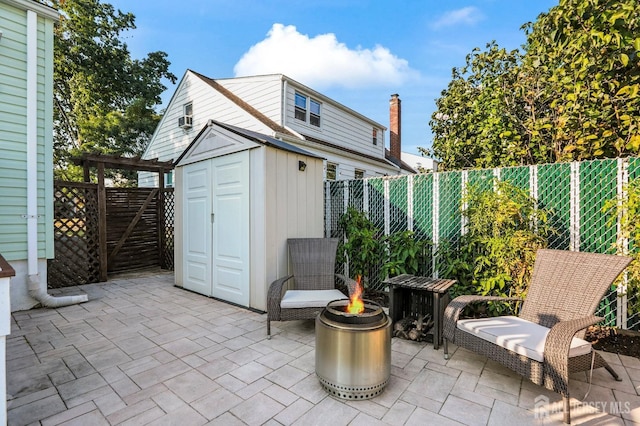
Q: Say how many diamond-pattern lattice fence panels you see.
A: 2